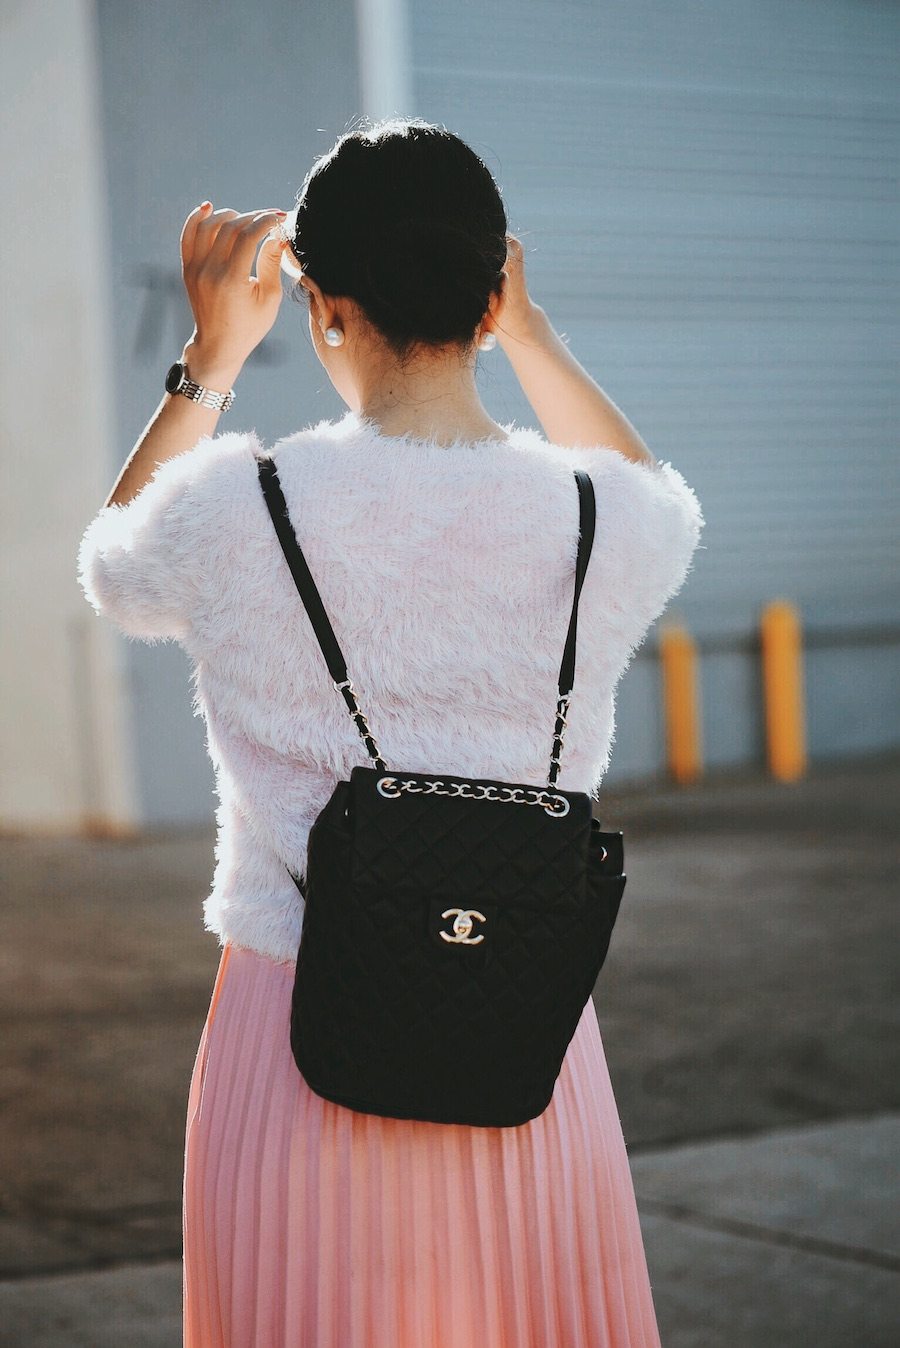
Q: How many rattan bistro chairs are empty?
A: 0